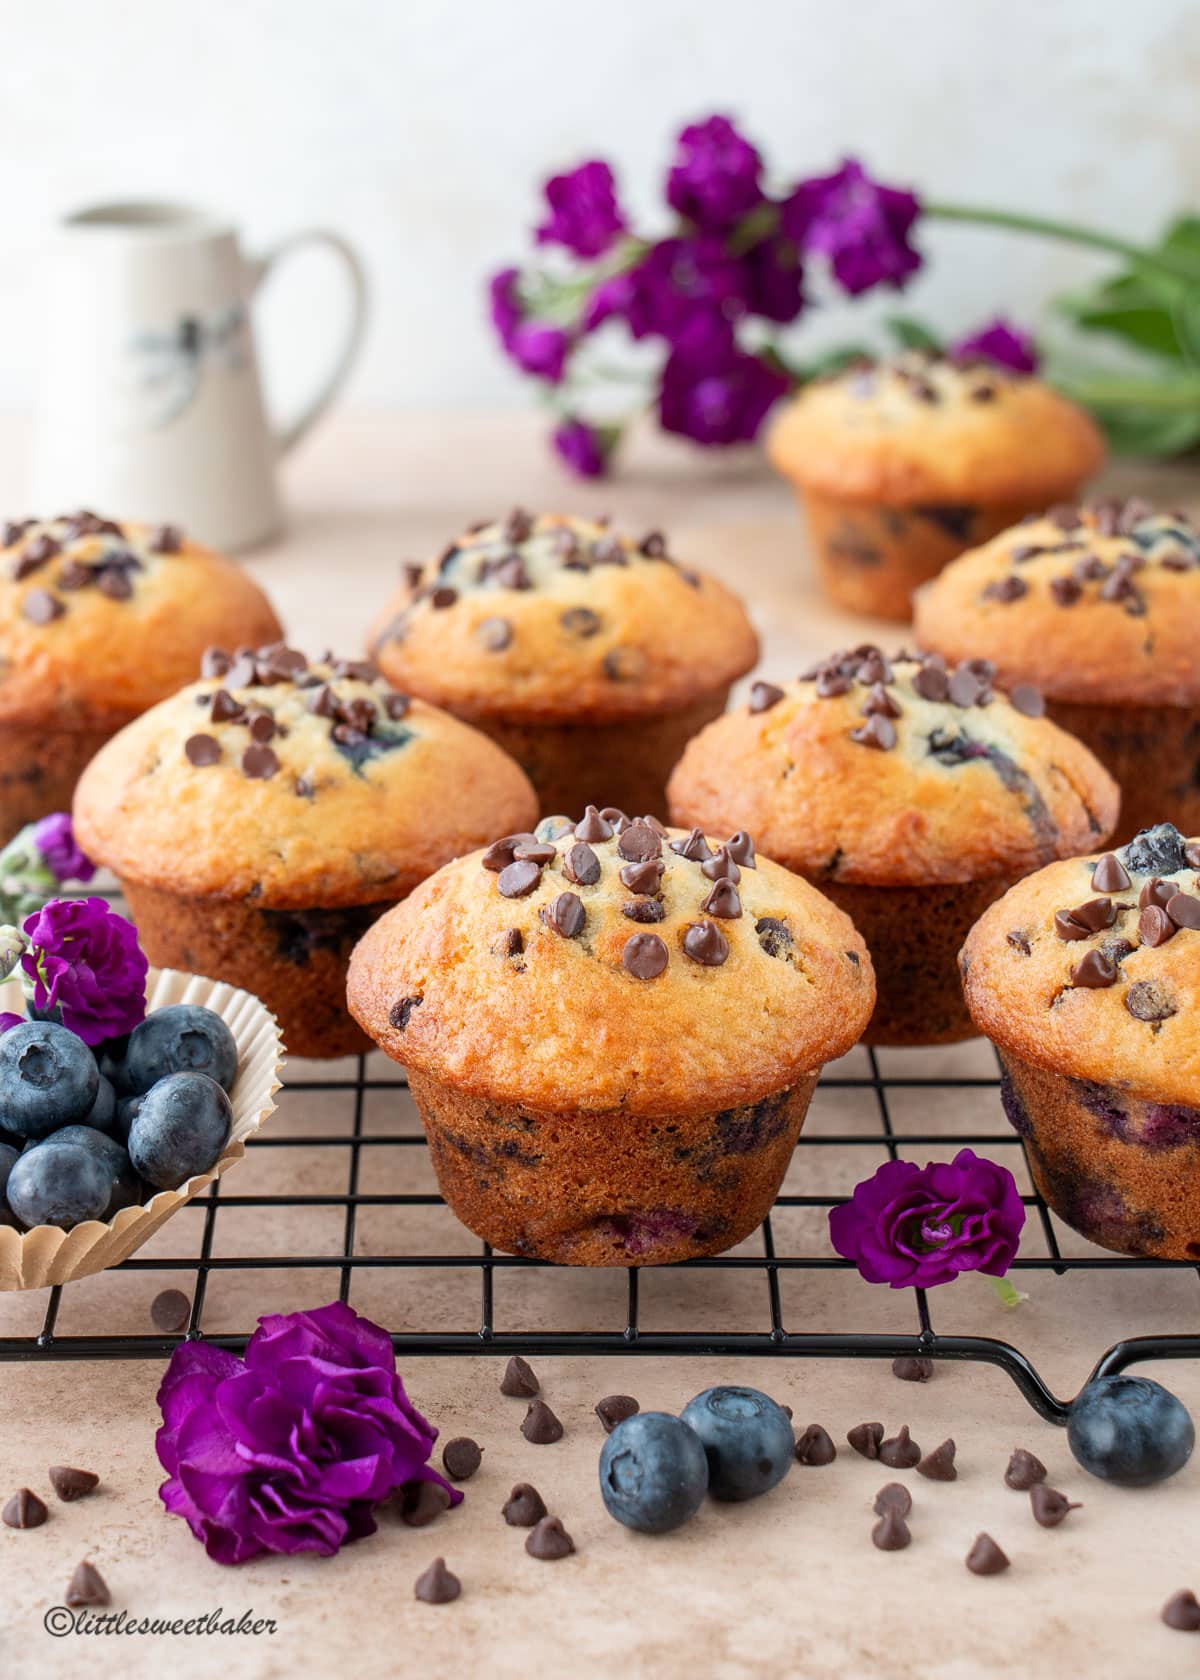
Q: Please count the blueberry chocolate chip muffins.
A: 8